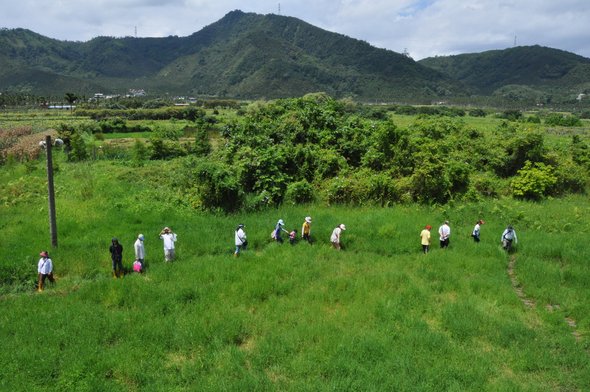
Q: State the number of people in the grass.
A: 13